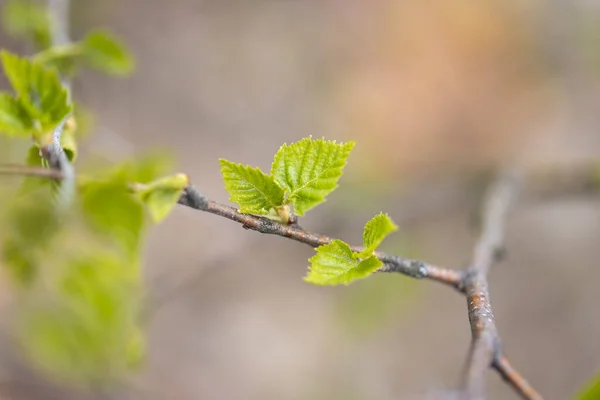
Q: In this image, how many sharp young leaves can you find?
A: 4